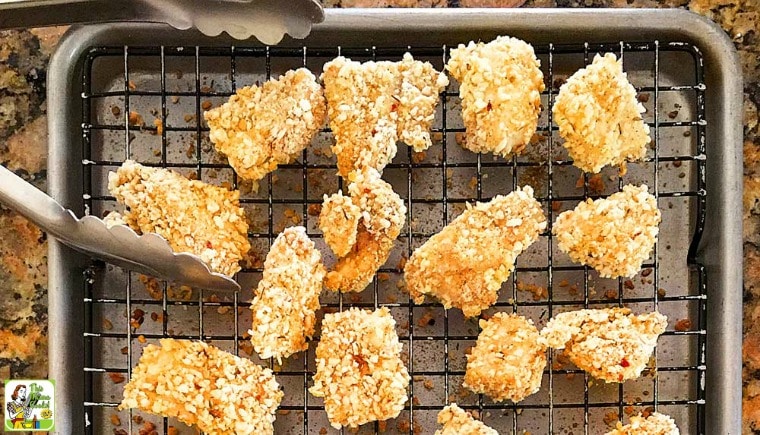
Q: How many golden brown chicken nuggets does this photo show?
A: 15